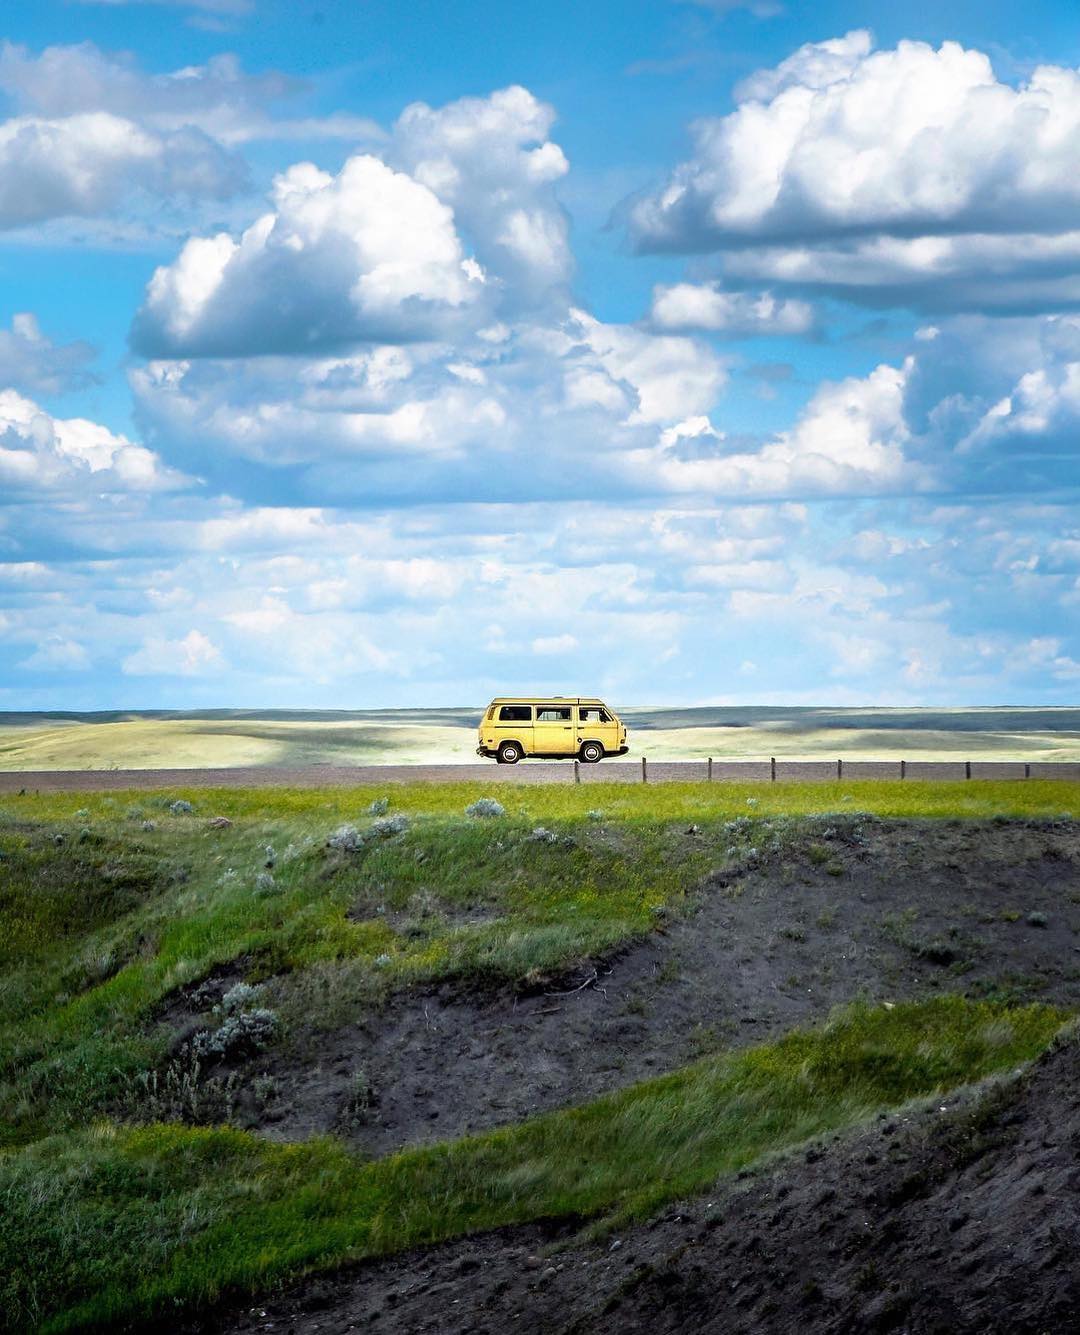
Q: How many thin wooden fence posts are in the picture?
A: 8